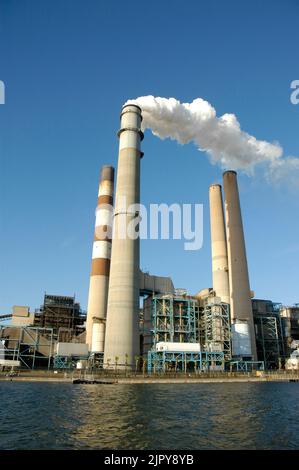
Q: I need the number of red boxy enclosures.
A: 0